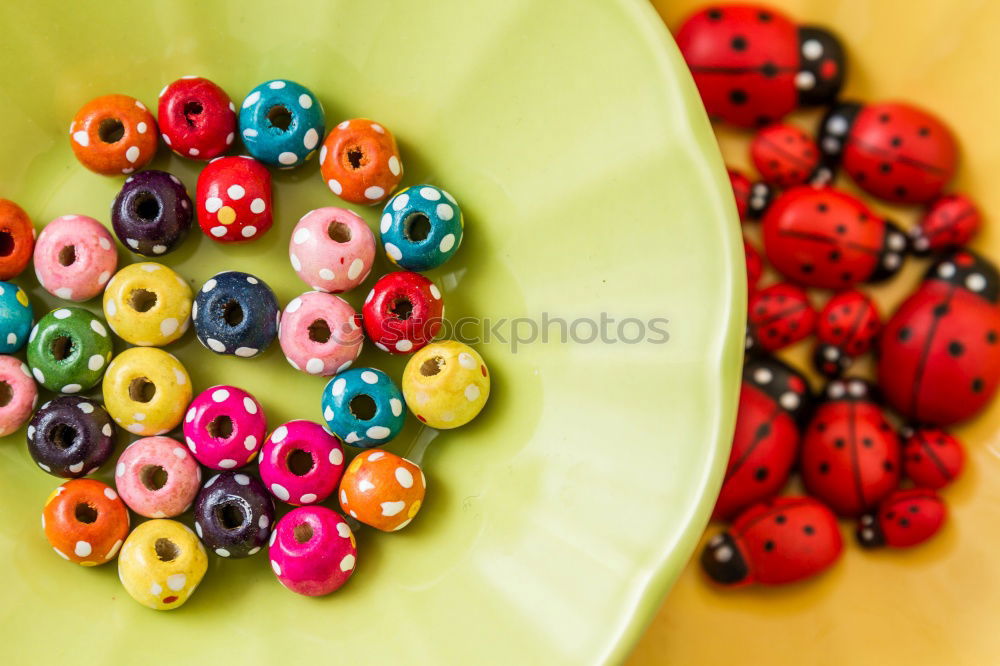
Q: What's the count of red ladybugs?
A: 15